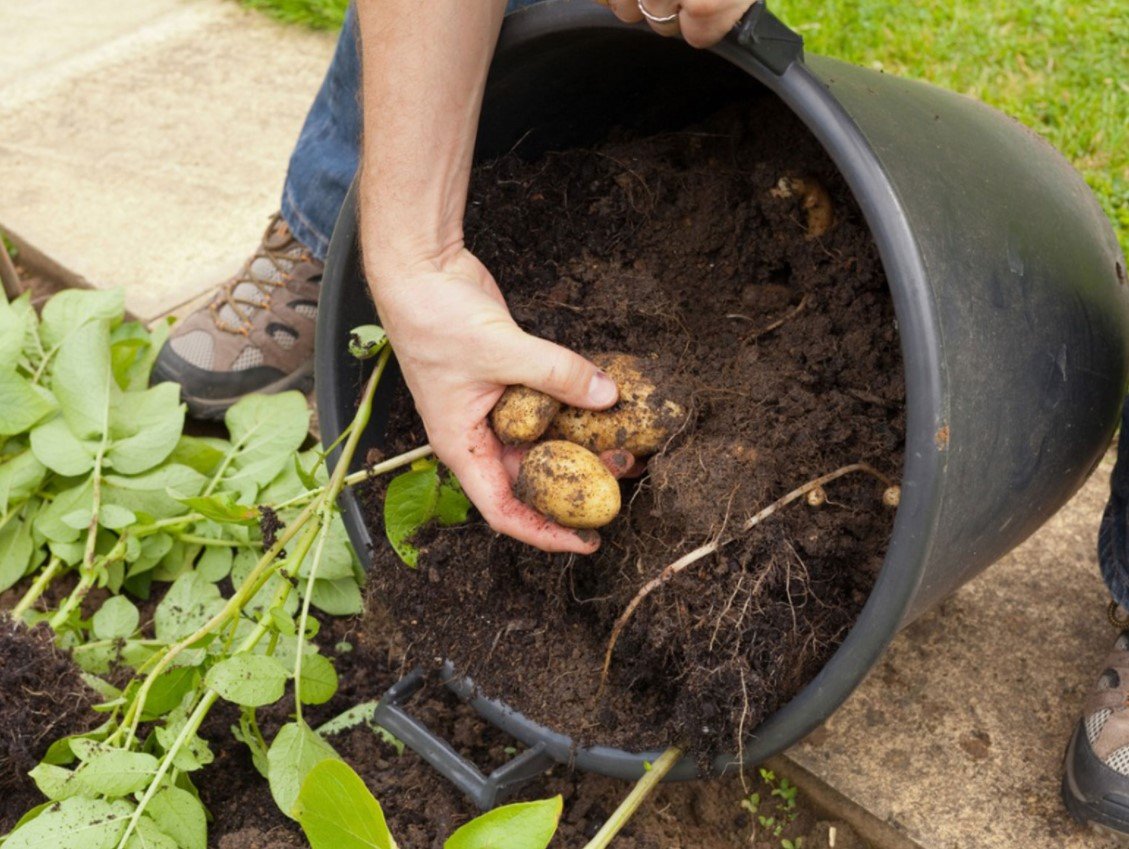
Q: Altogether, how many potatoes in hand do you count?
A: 3